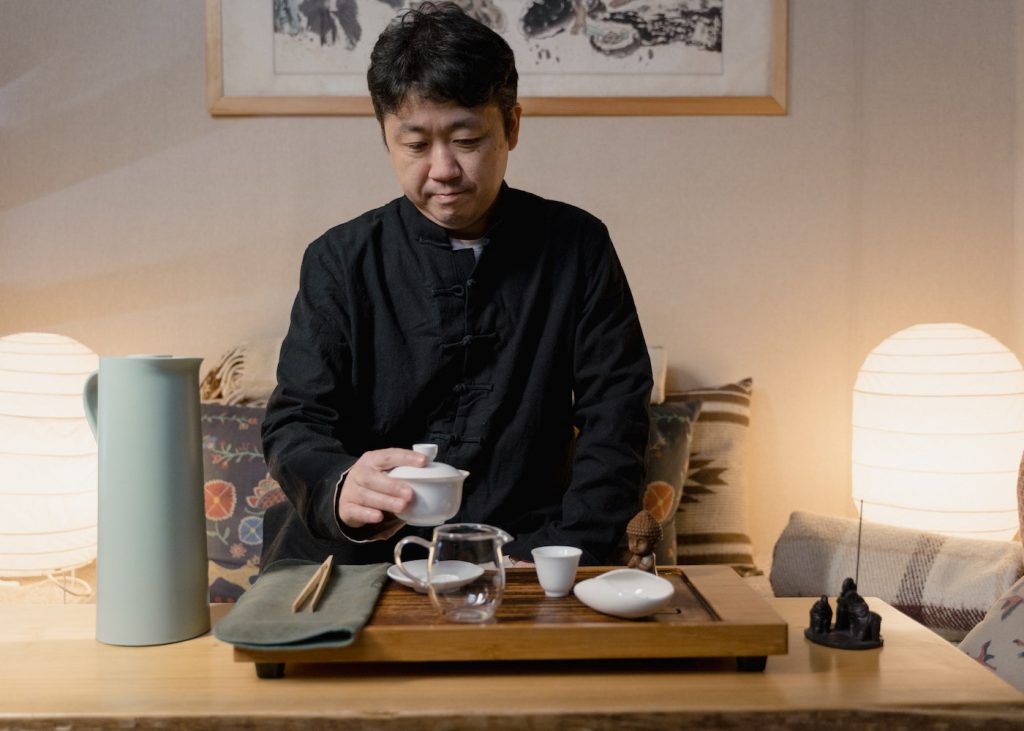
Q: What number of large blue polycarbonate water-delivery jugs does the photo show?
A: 0